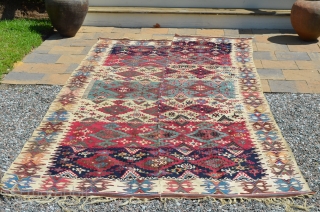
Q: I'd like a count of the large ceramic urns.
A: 2